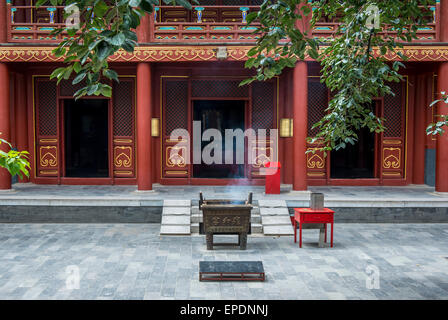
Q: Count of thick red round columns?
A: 4